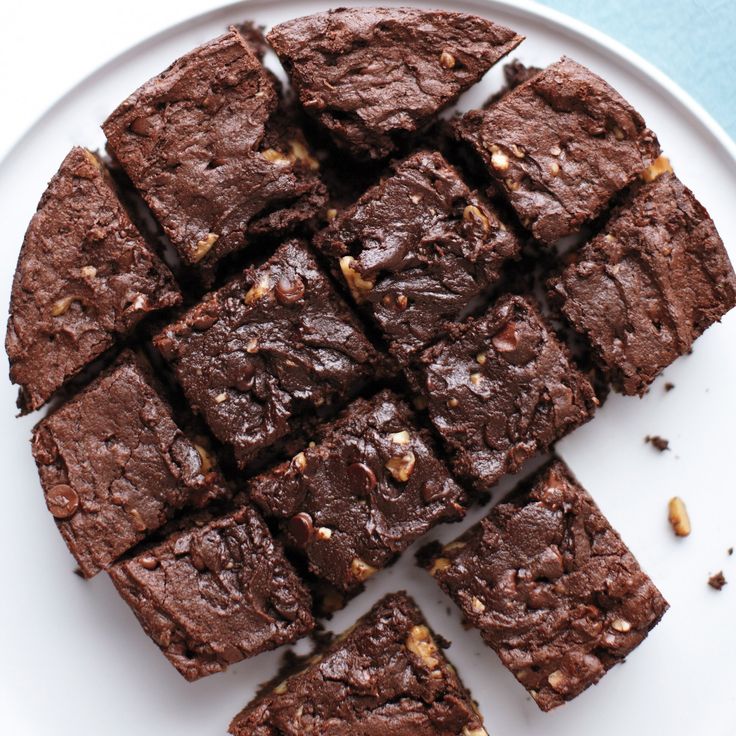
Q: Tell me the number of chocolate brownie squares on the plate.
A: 13